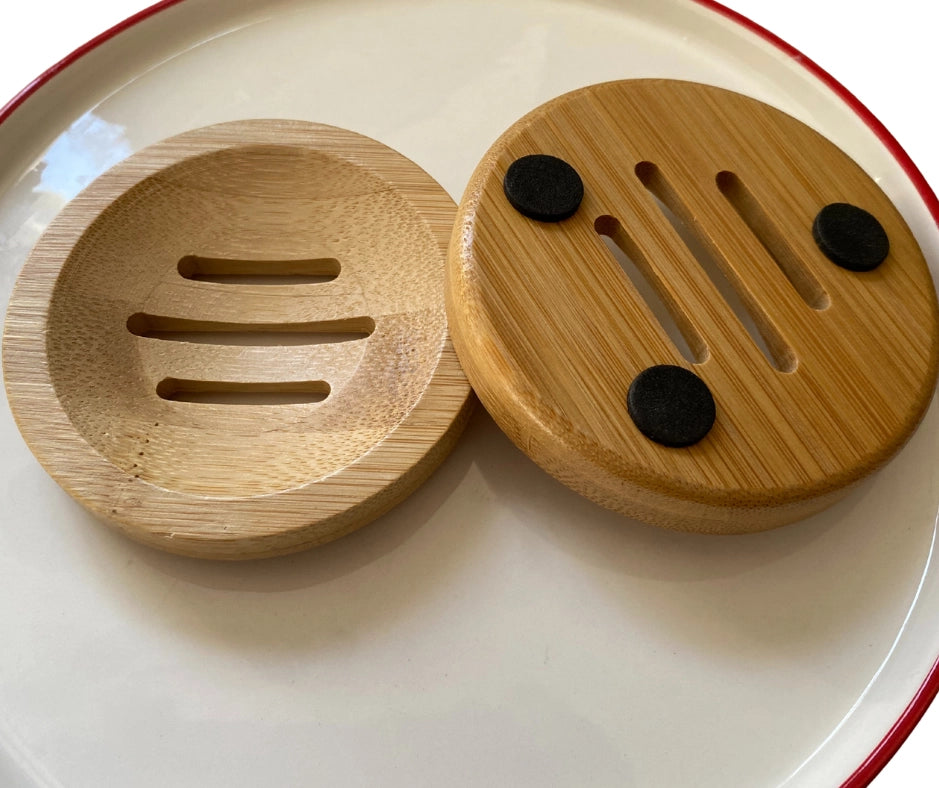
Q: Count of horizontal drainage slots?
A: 3